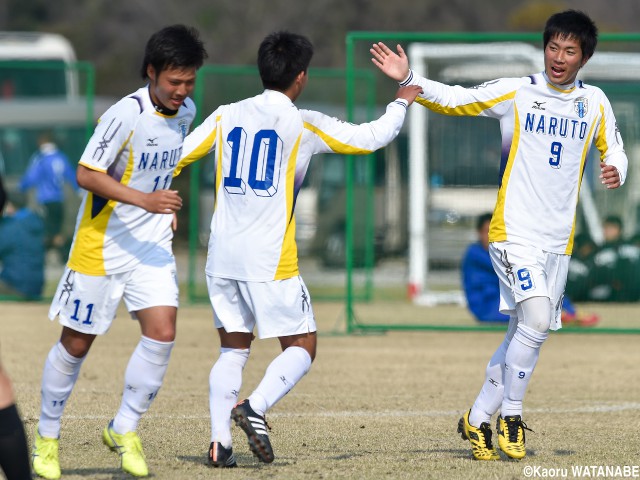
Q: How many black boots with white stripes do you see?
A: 2